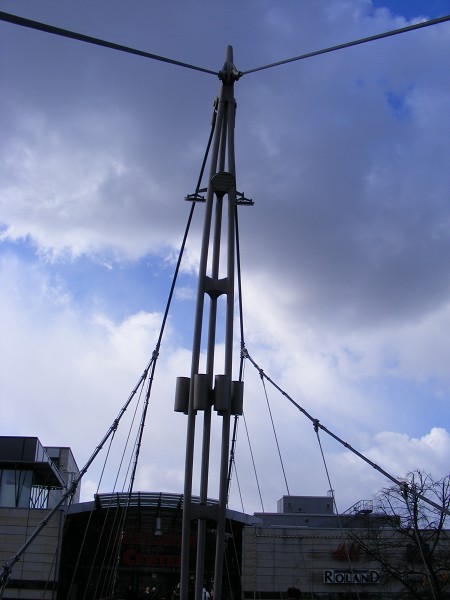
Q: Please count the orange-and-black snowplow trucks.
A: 0